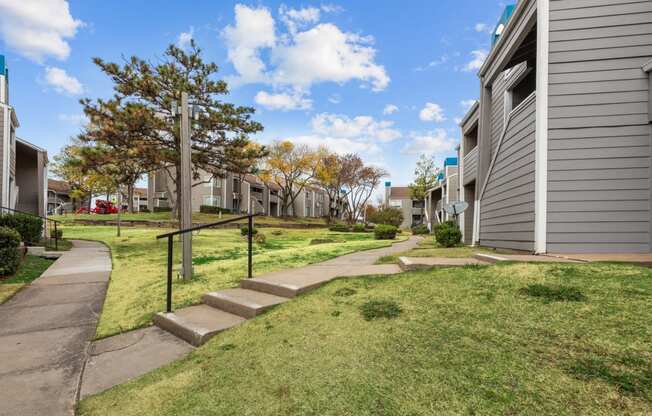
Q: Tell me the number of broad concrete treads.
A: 3